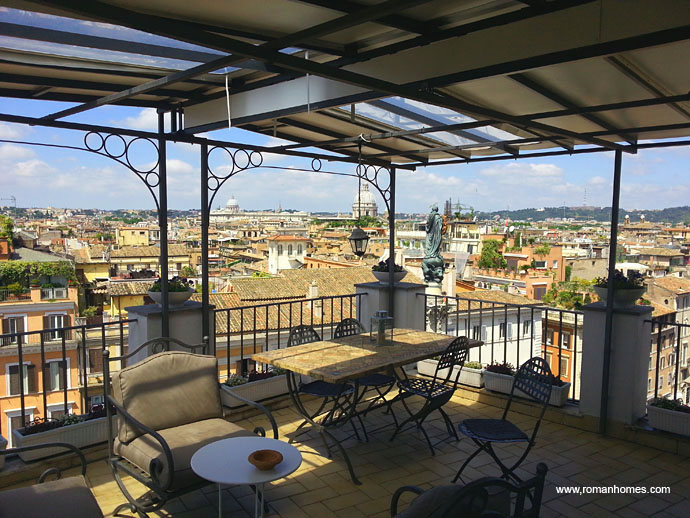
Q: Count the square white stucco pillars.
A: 3